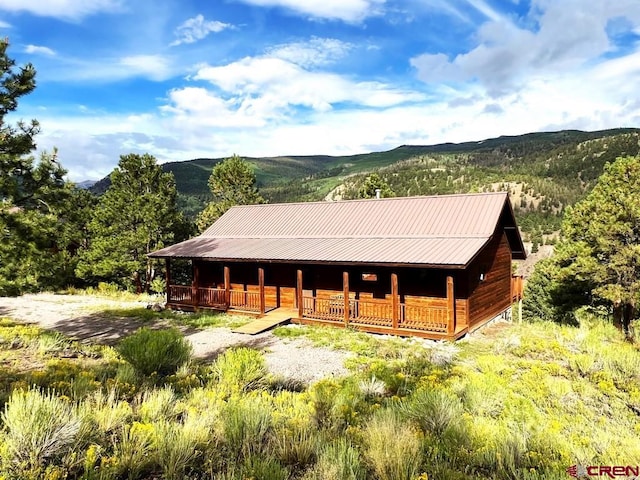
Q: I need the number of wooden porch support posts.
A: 8